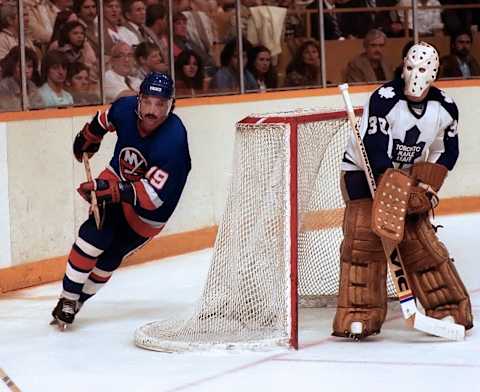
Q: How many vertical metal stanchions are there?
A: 6